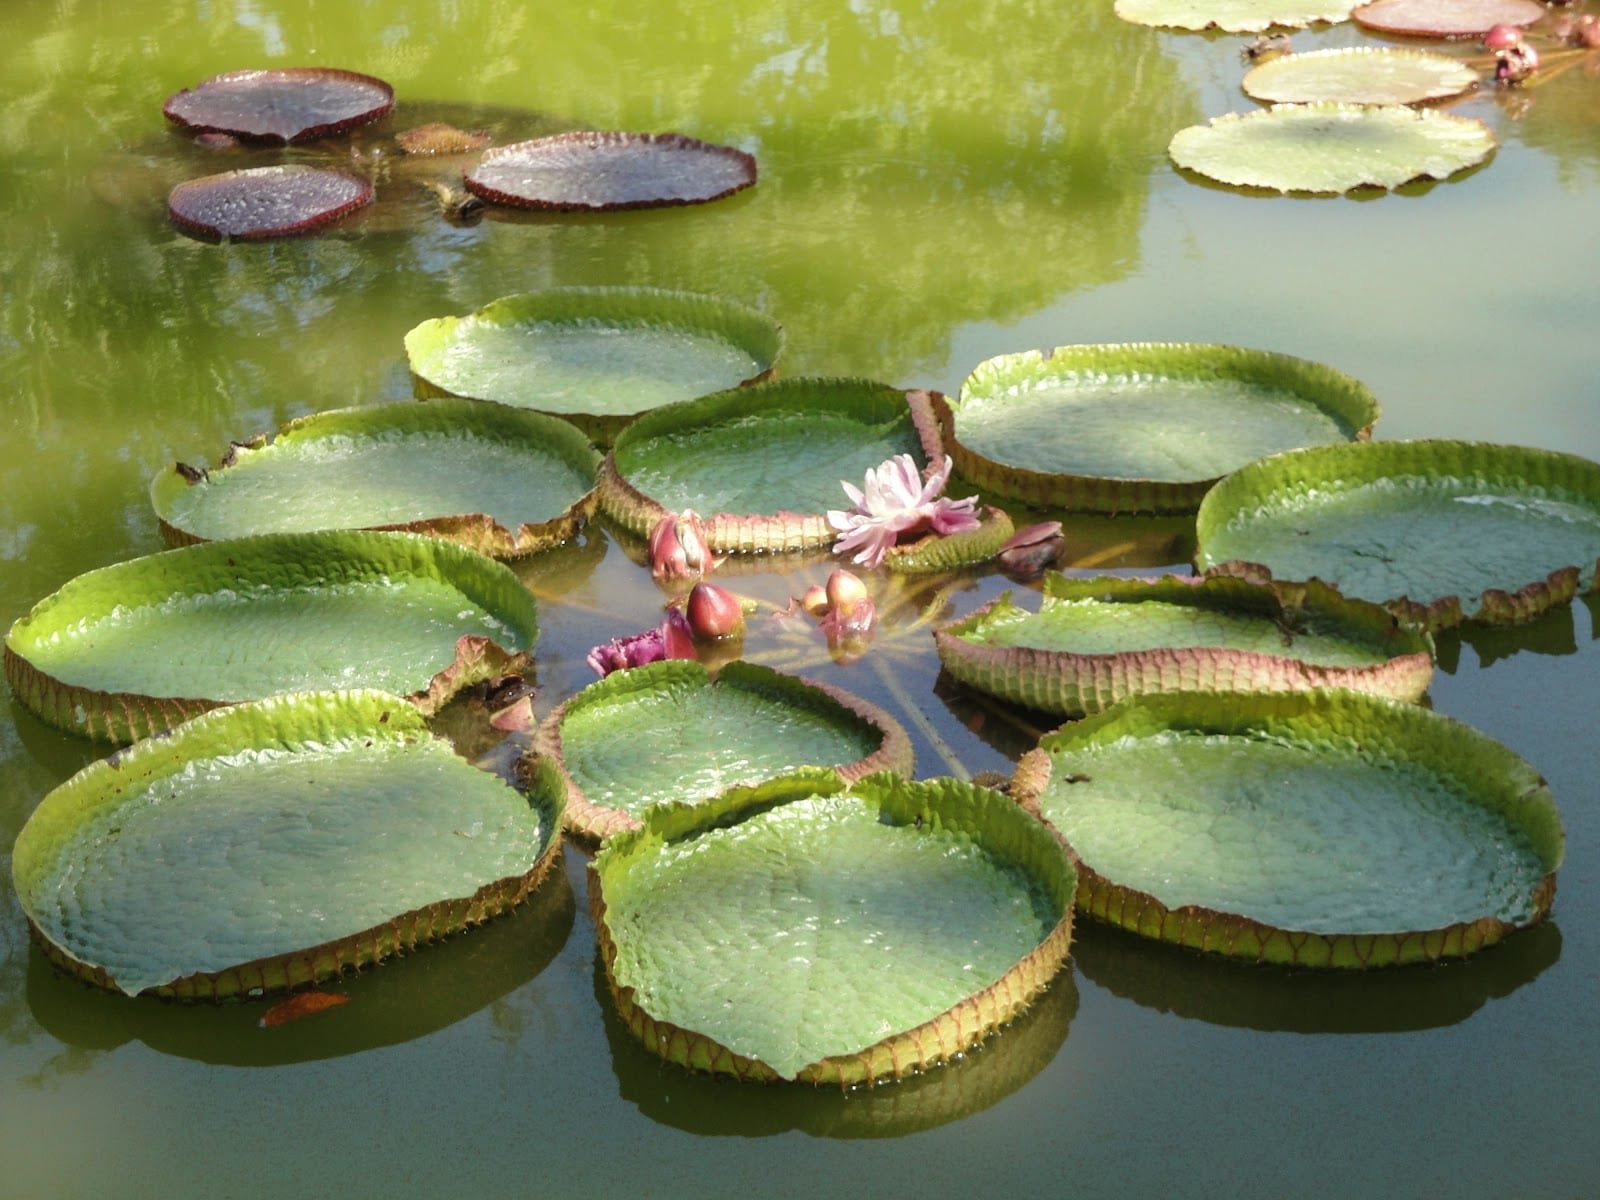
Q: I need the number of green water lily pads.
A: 14